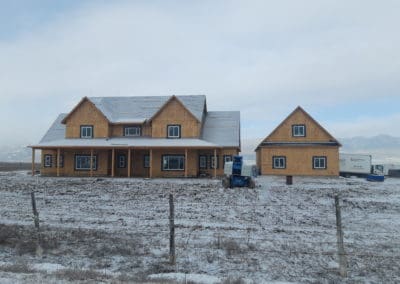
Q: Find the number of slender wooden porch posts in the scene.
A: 8